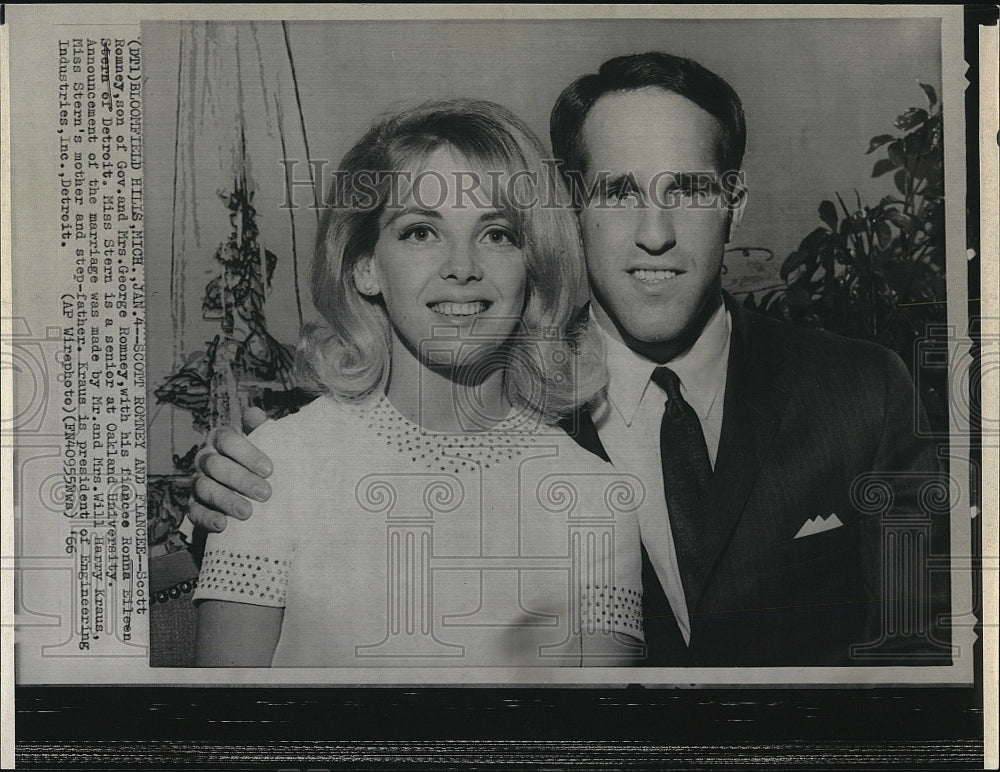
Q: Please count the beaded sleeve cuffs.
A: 2